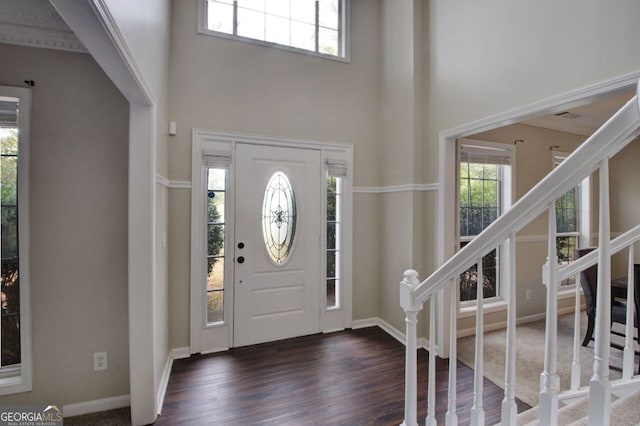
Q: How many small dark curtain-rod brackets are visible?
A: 3